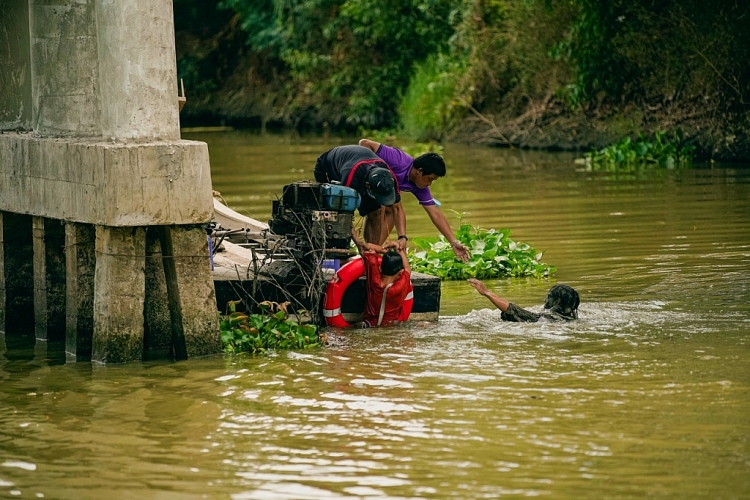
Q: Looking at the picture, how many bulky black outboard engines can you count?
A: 1